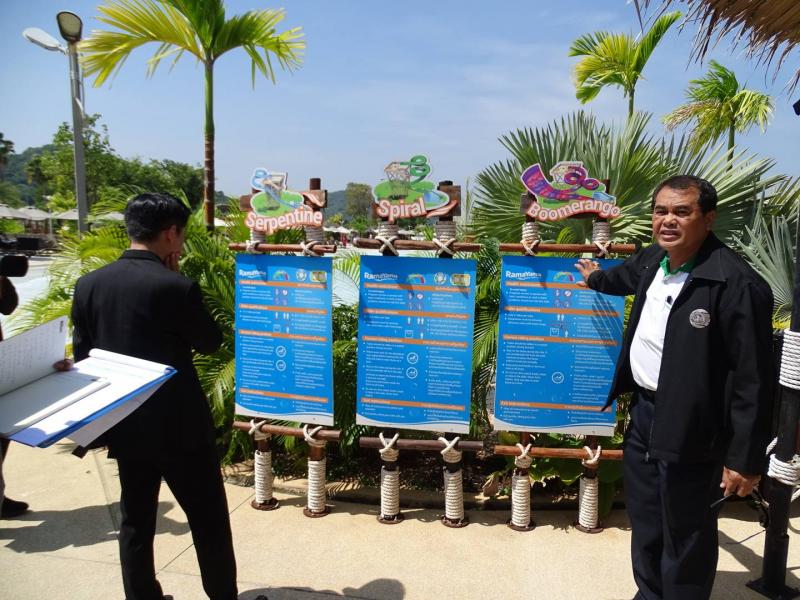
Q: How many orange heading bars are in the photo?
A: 12